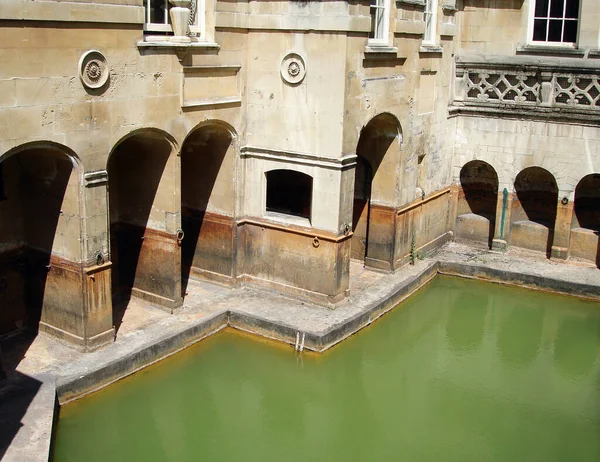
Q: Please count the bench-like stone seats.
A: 3